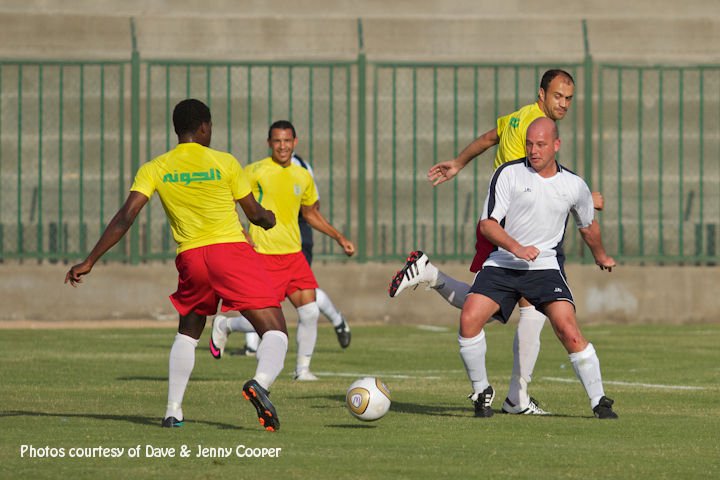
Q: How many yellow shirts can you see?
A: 3